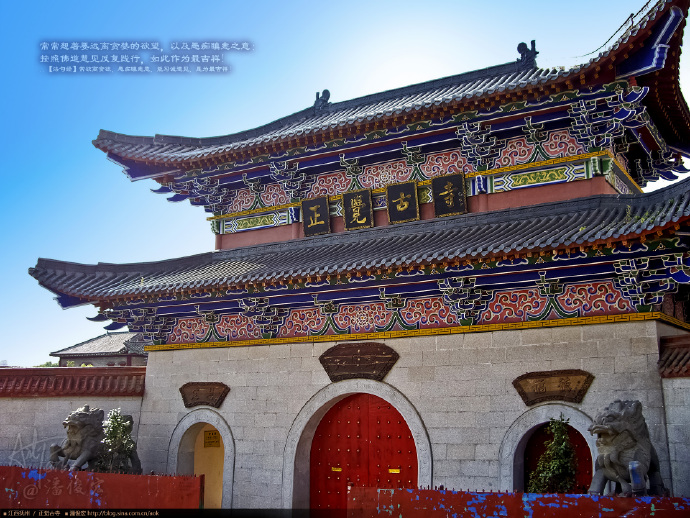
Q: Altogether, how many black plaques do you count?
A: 4